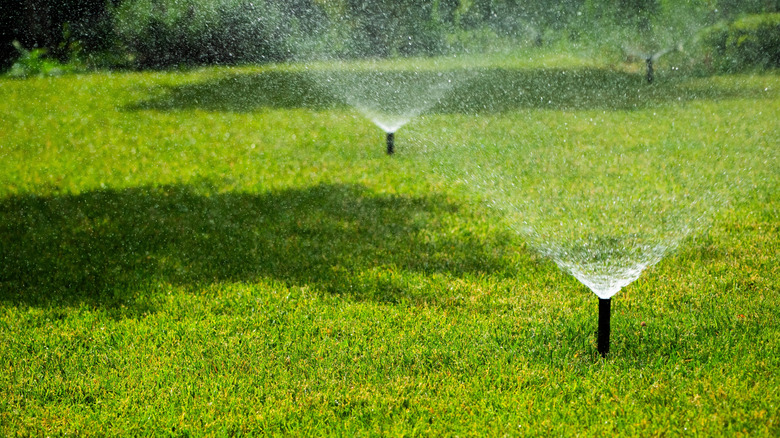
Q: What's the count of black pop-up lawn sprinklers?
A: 3